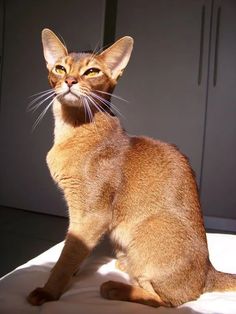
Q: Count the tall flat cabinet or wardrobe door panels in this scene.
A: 3